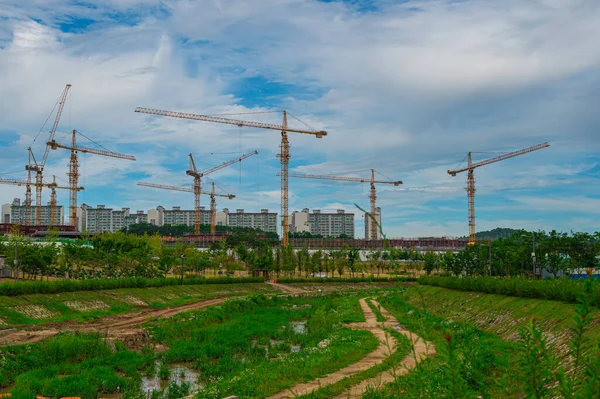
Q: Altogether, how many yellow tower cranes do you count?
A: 9